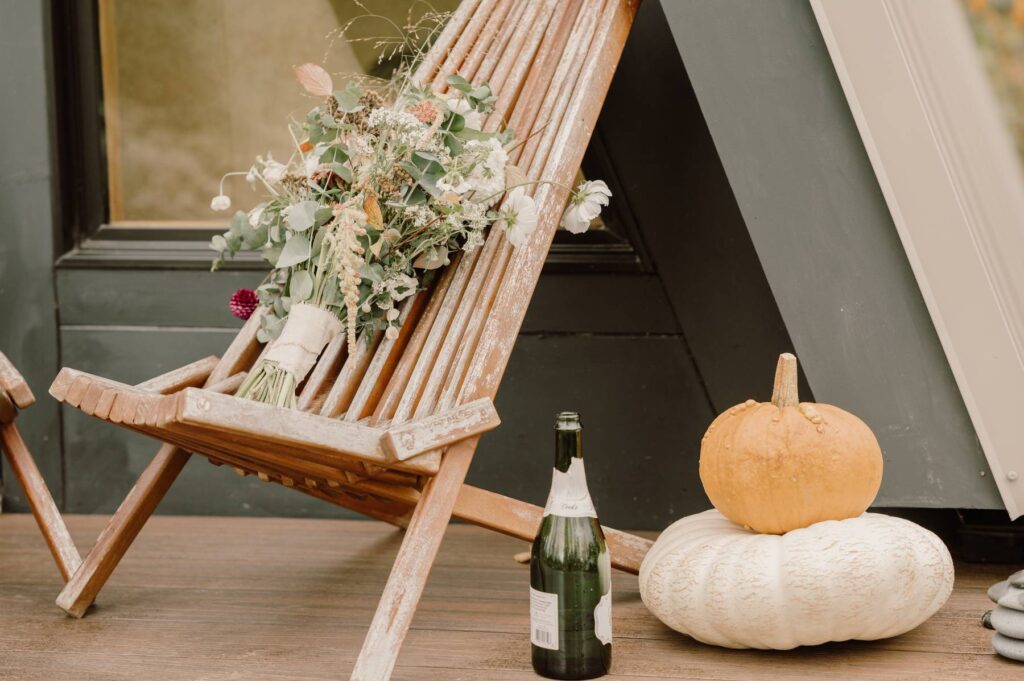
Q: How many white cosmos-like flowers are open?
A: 2